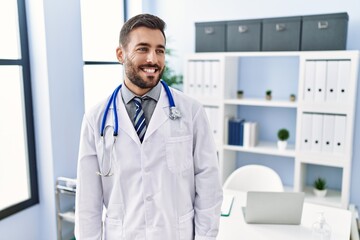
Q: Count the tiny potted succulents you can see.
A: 3